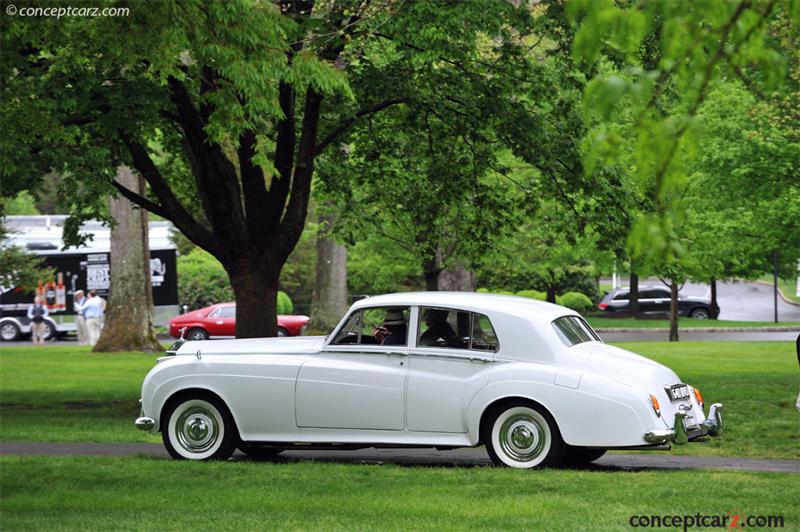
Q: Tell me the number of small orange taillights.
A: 2